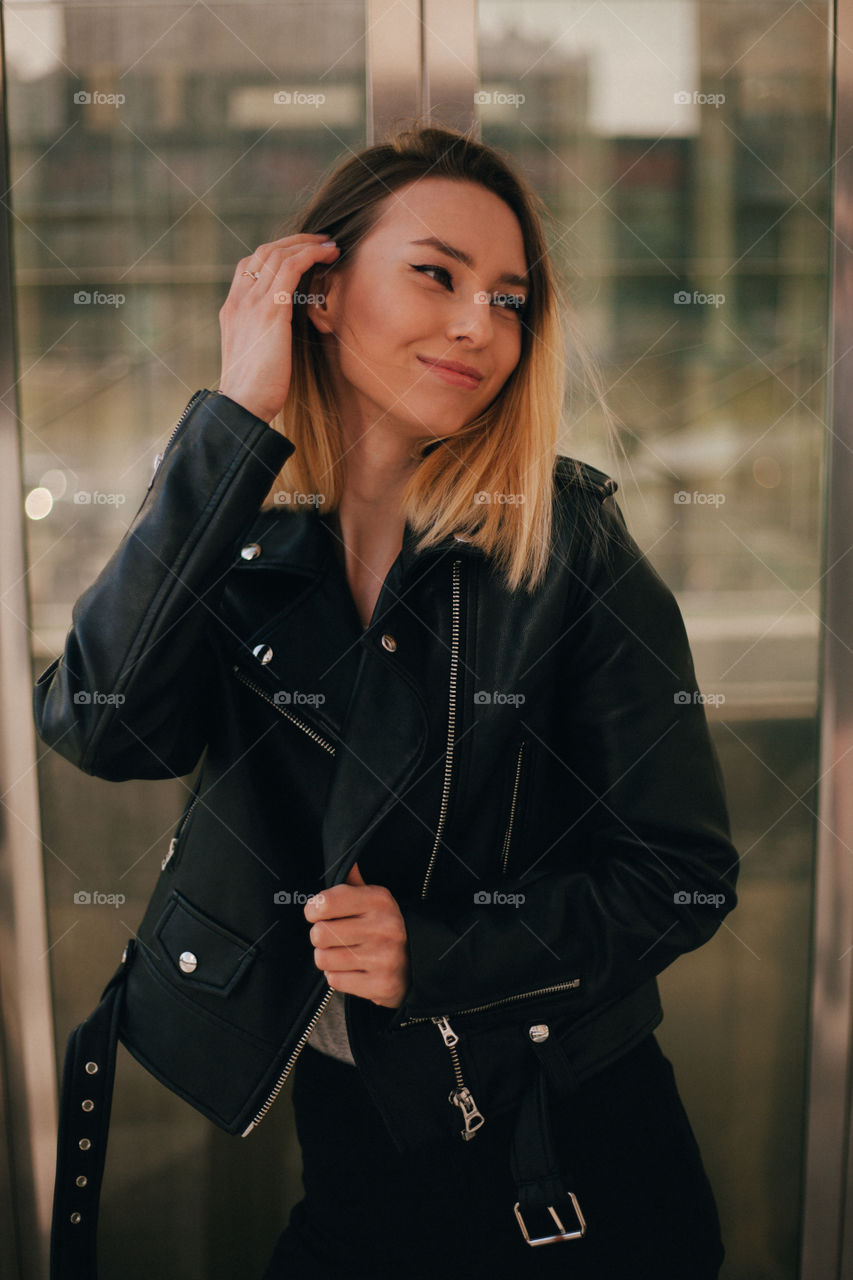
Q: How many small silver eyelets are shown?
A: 5